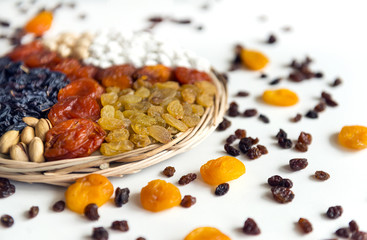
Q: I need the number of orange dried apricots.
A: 8